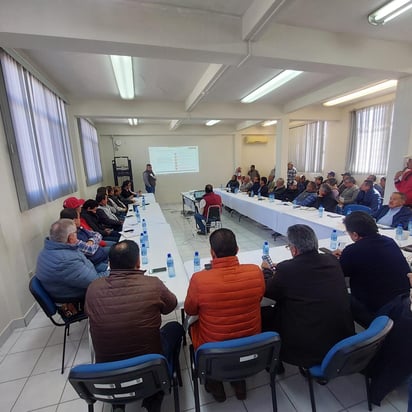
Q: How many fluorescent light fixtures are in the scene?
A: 7